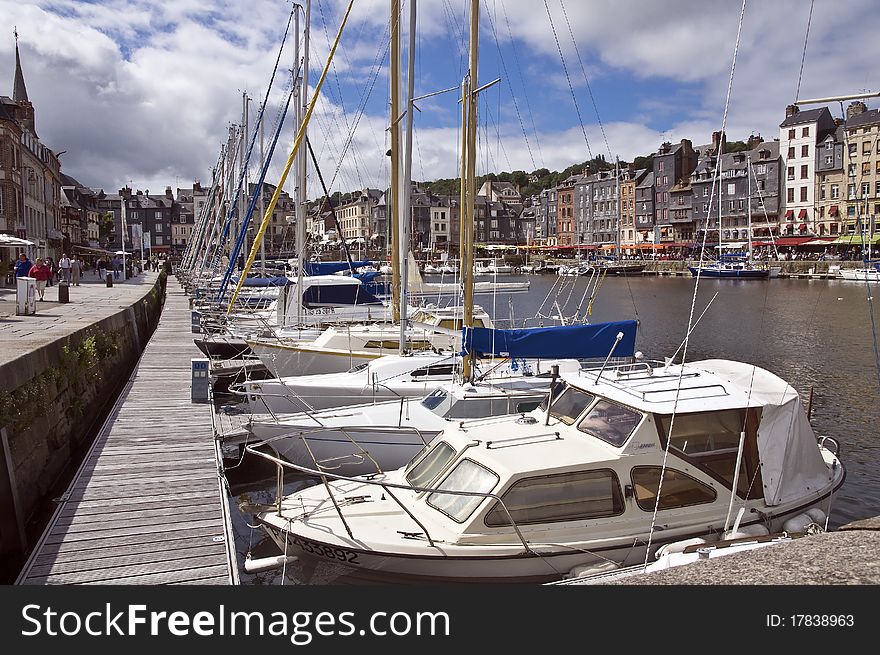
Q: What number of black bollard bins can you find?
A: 2